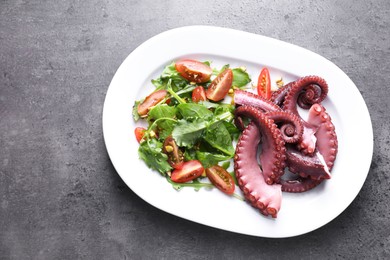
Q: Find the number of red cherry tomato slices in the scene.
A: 9